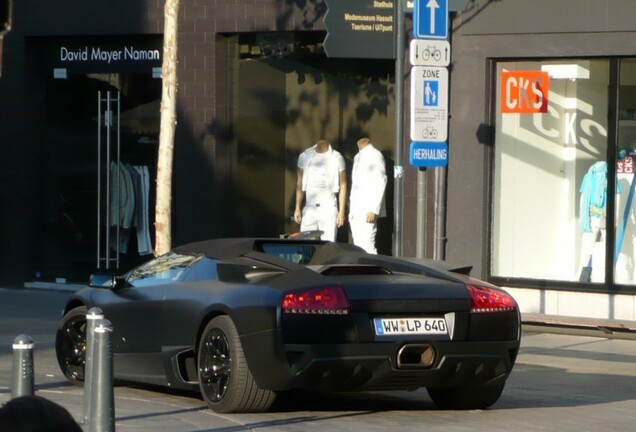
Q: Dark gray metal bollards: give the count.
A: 3